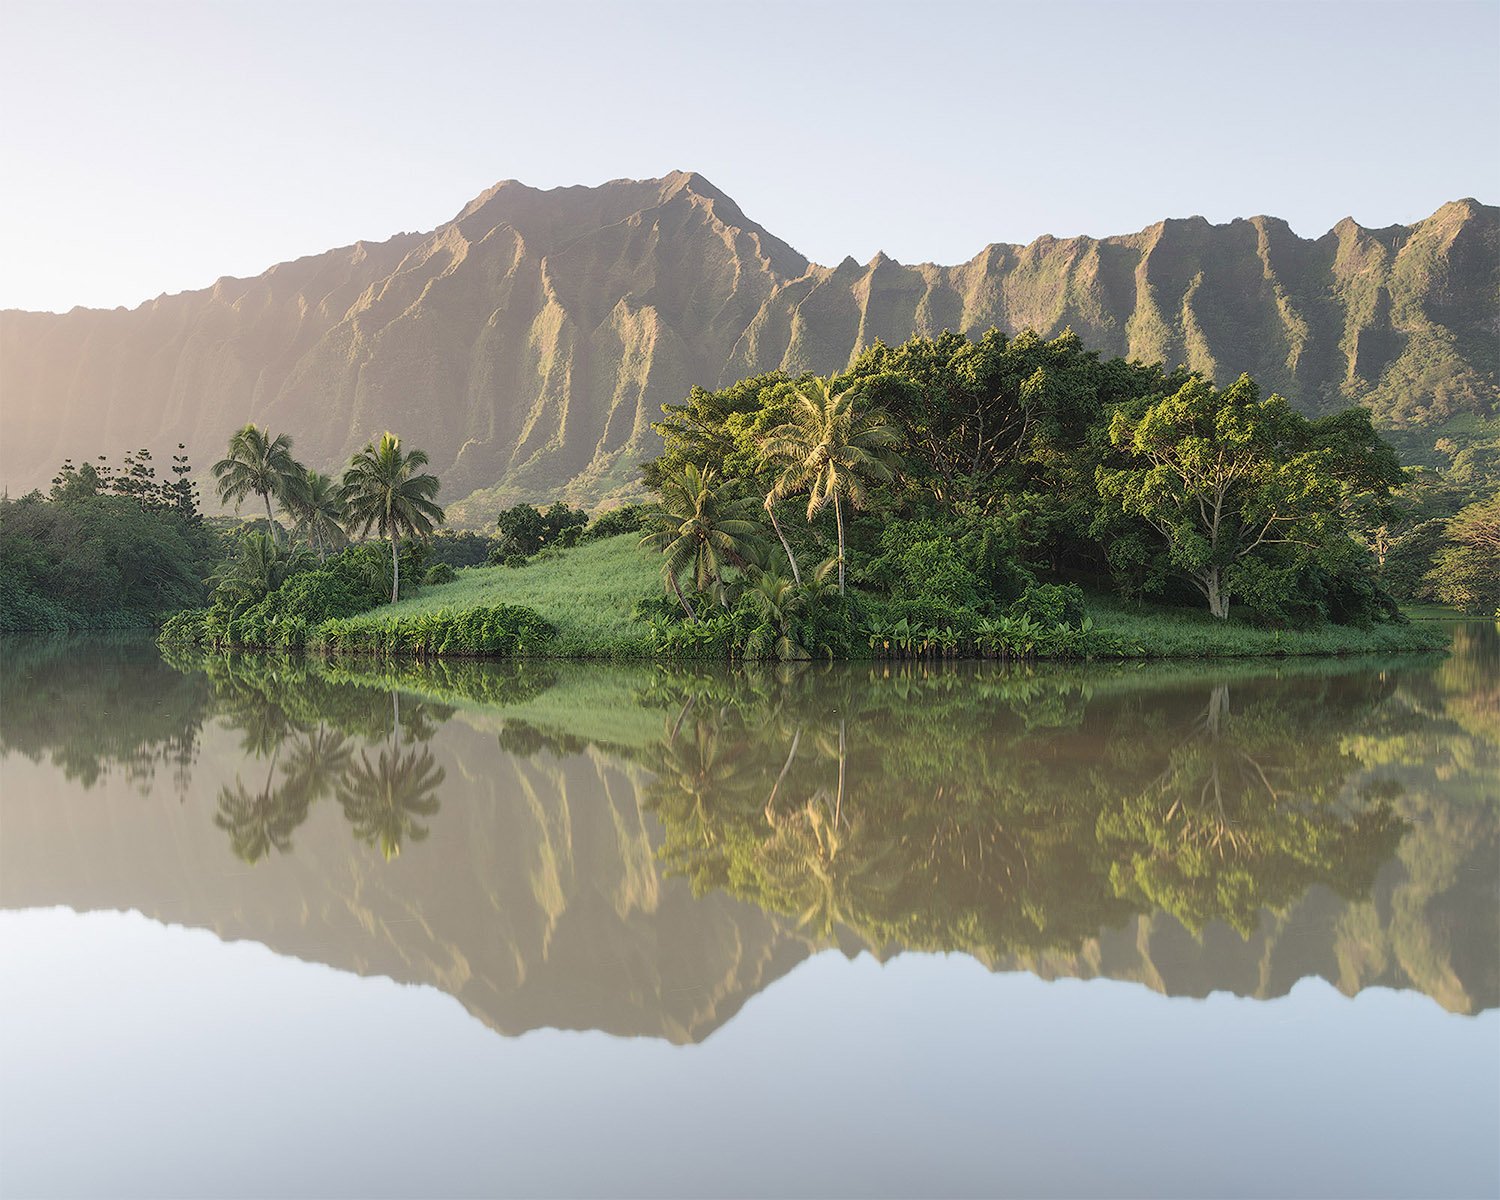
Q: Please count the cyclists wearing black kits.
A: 0